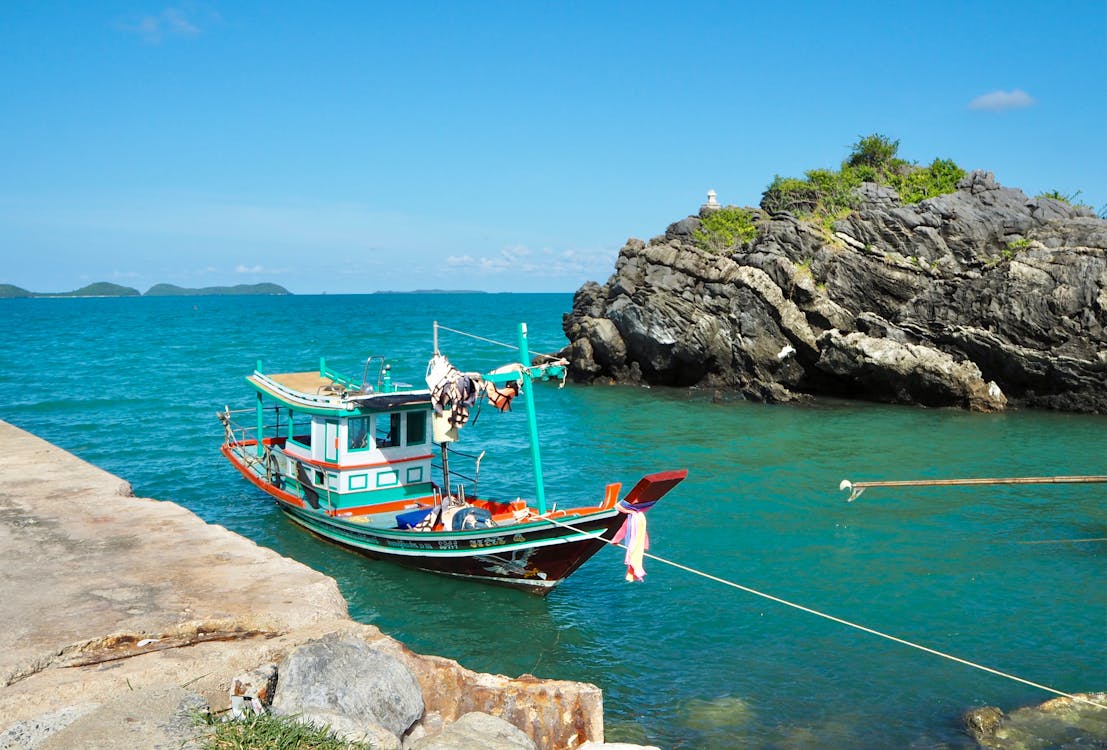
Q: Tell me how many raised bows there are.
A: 1